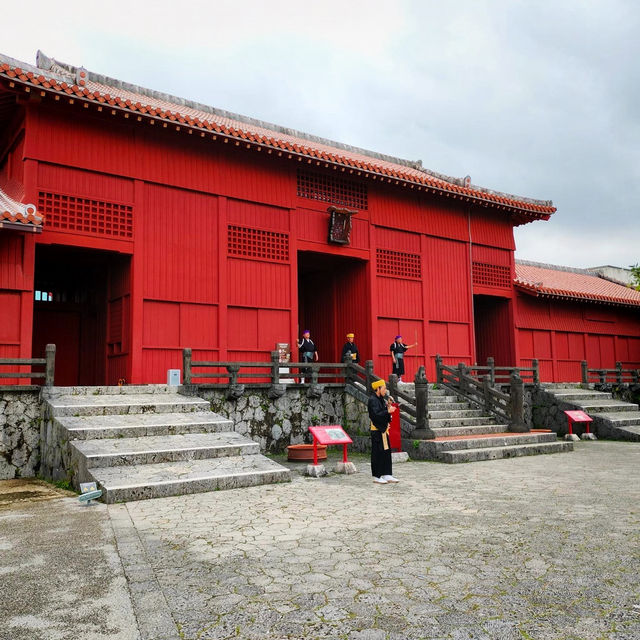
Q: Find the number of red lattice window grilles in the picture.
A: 5